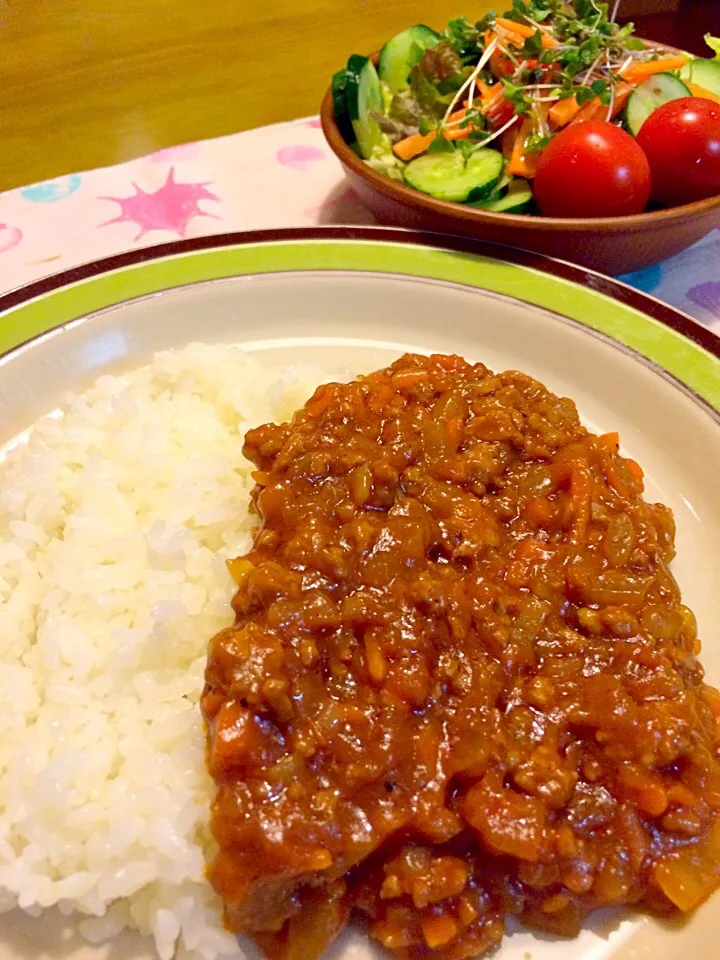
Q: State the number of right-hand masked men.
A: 0